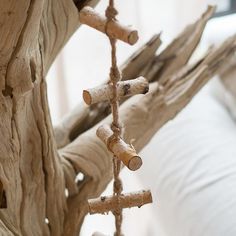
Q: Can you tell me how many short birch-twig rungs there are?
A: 4